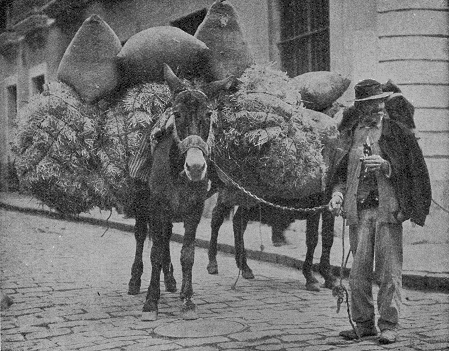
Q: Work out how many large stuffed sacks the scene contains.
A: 4